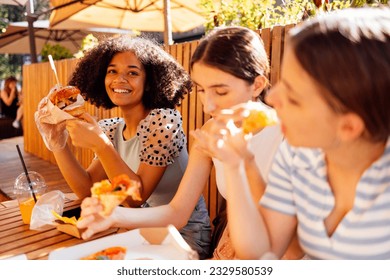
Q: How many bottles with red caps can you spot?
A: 0